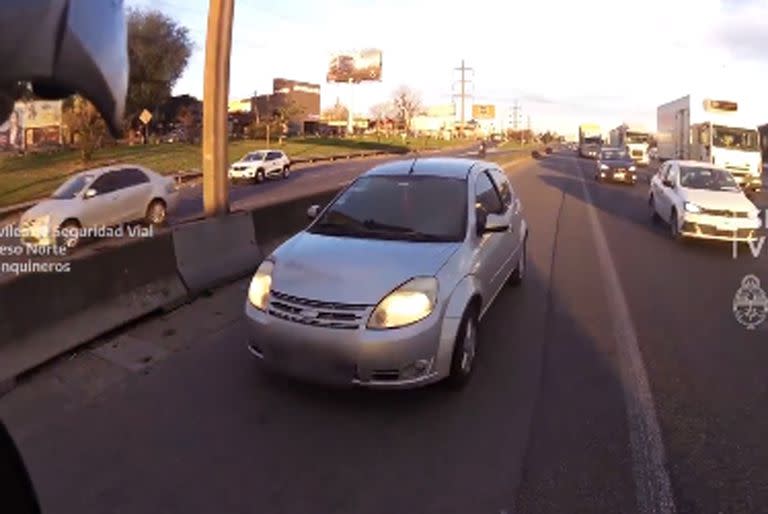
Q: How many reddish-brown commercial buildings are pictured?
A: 1